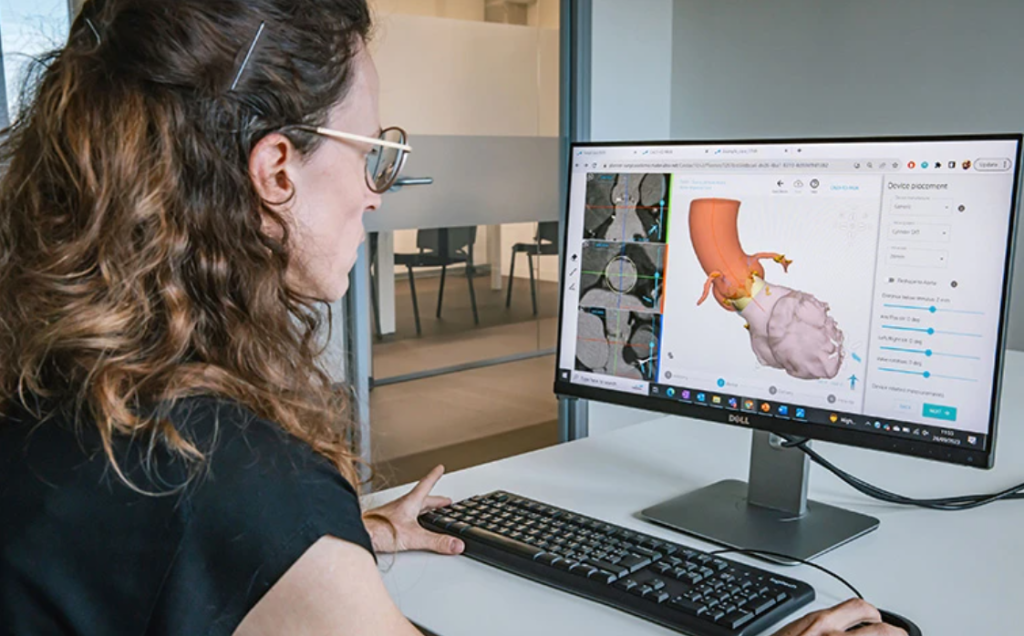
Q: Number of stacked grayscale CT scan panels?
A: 3